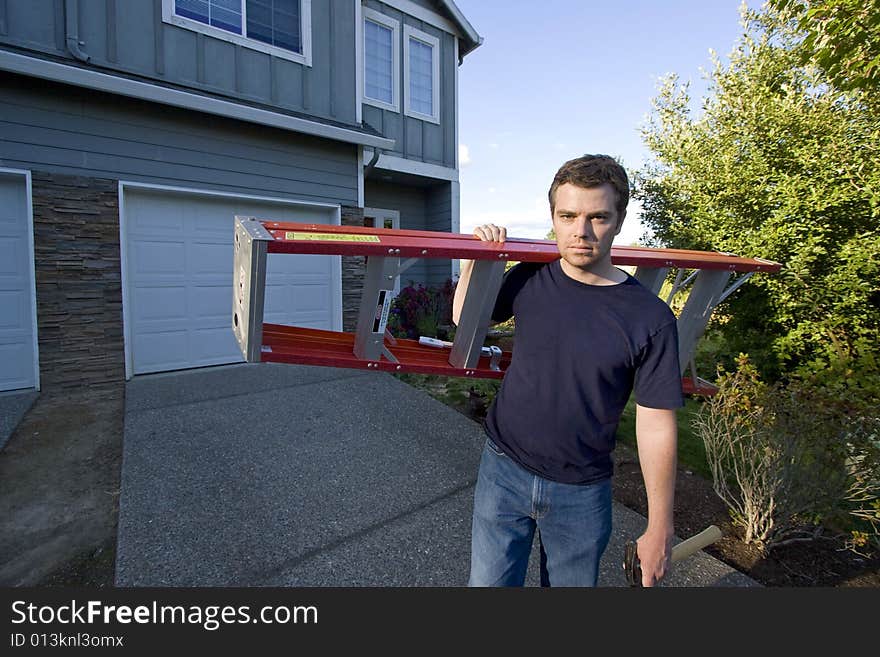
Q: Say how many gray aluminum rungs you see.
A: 4